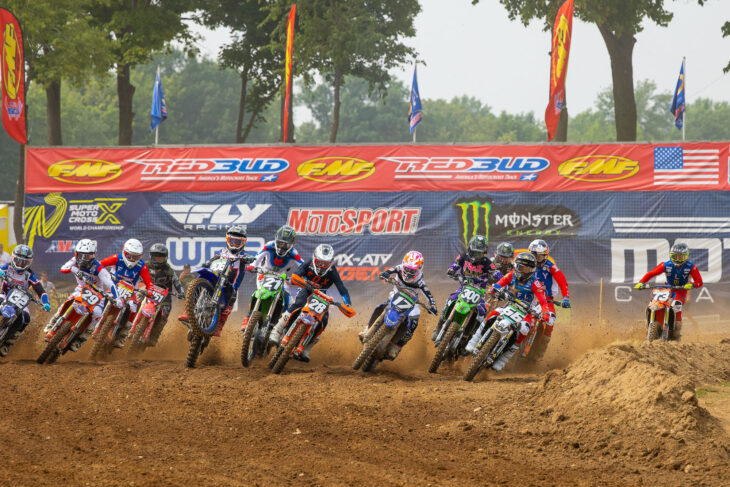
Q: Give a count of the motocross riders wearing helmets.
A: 13